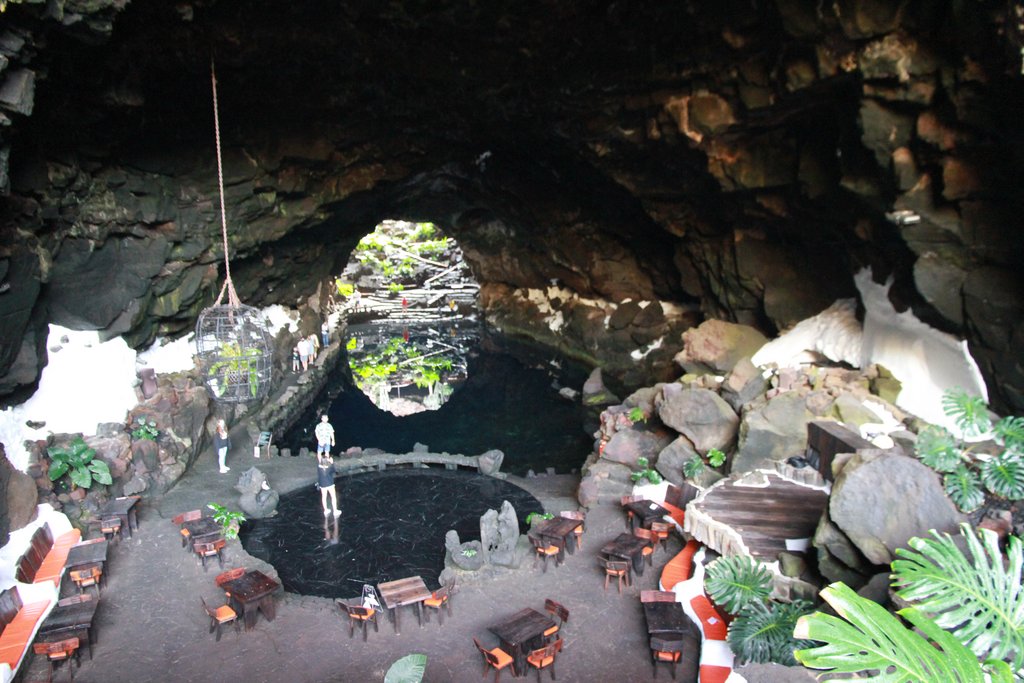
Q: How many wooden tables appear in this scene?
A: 11